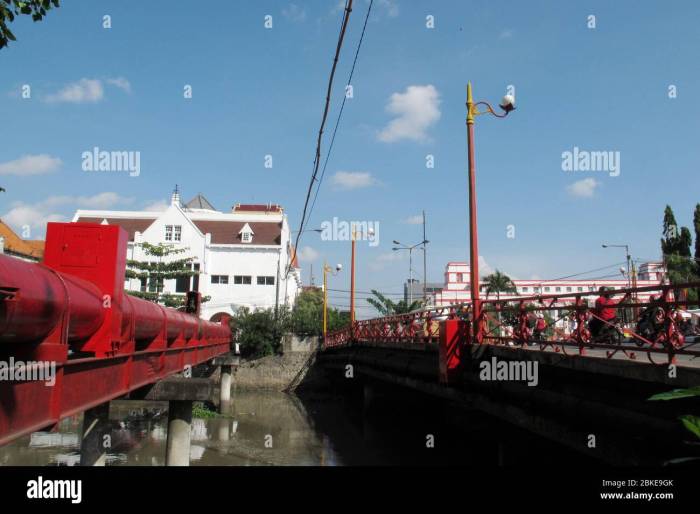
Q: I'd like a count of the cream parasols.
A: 0